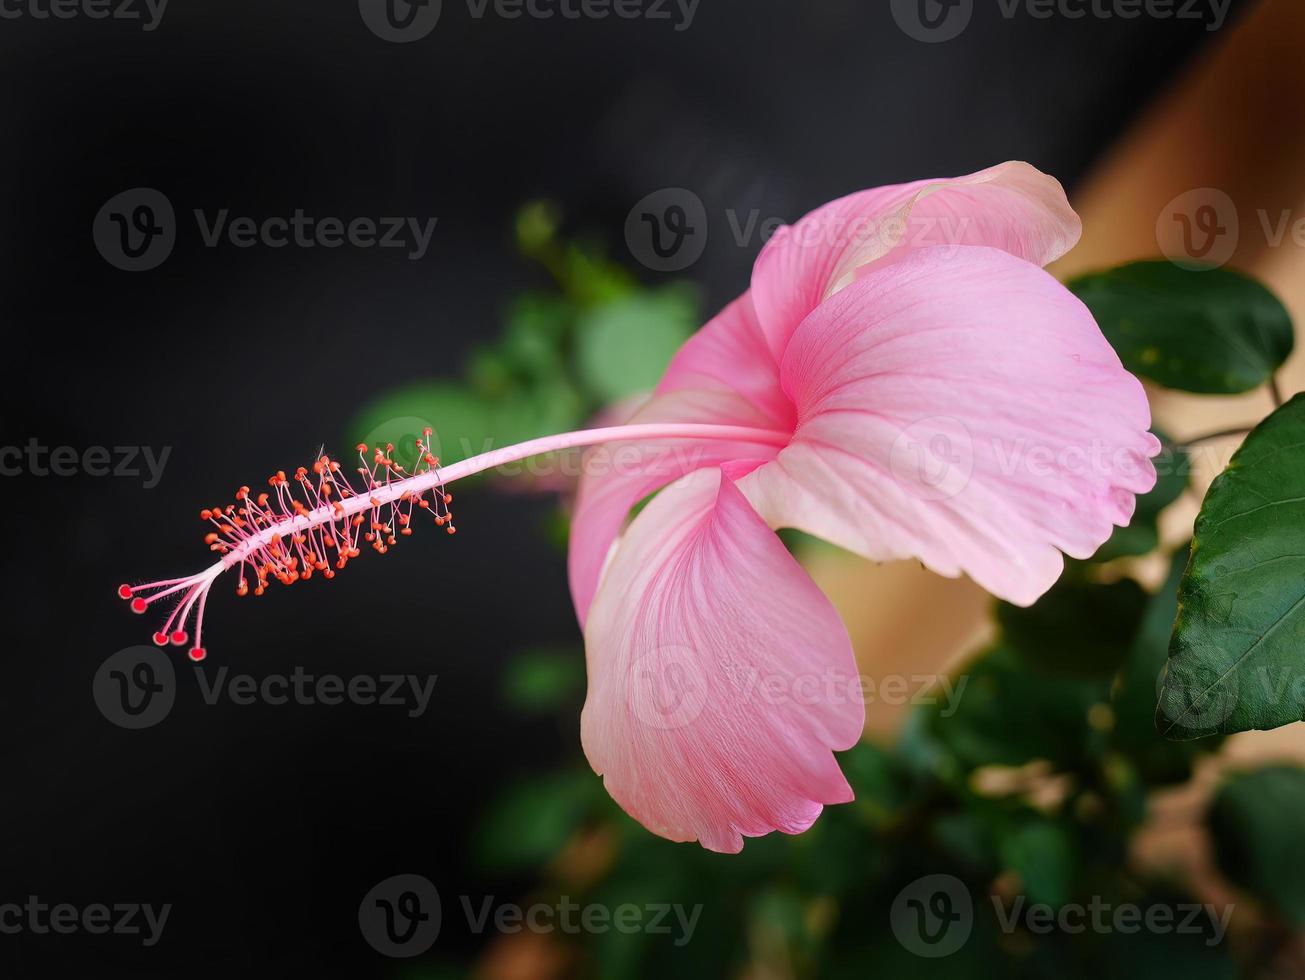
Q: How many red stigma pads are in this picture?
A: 5